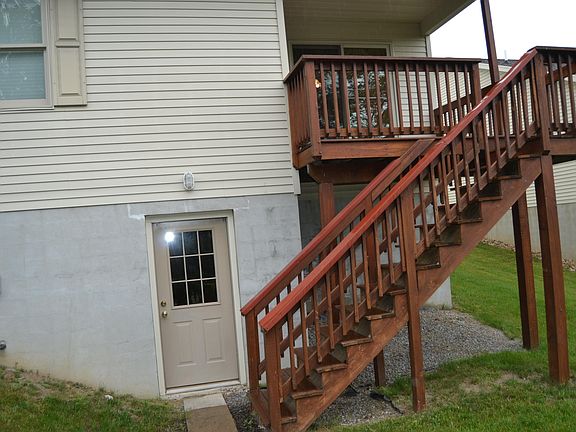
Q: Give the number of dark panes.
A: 9